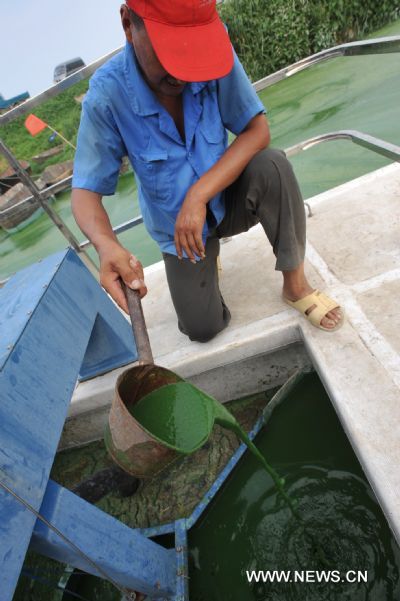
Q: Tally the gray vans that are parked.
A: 1